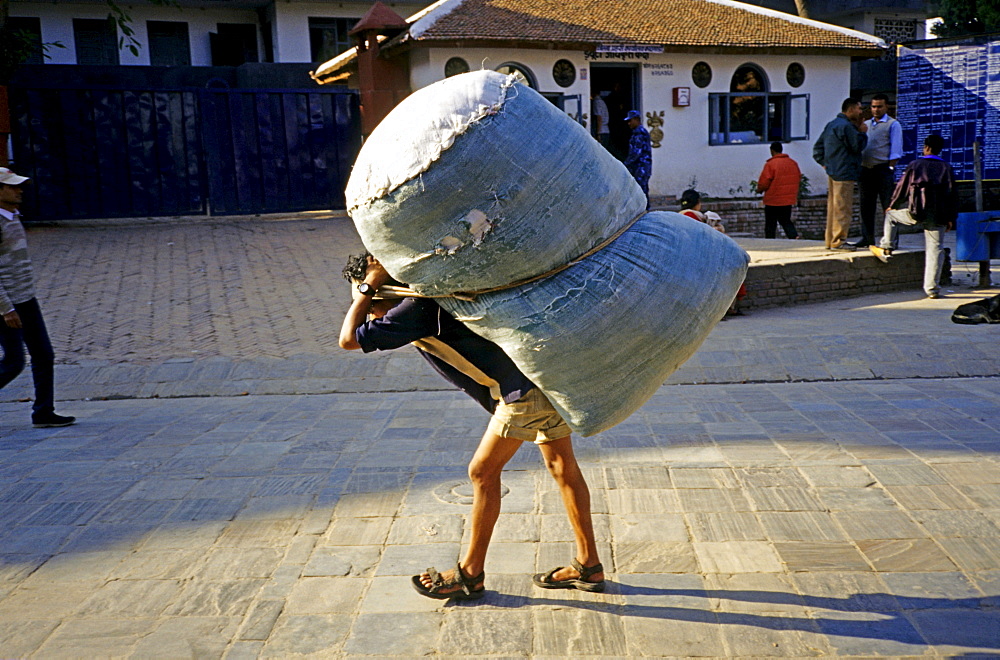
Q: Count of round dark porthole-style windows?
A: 4